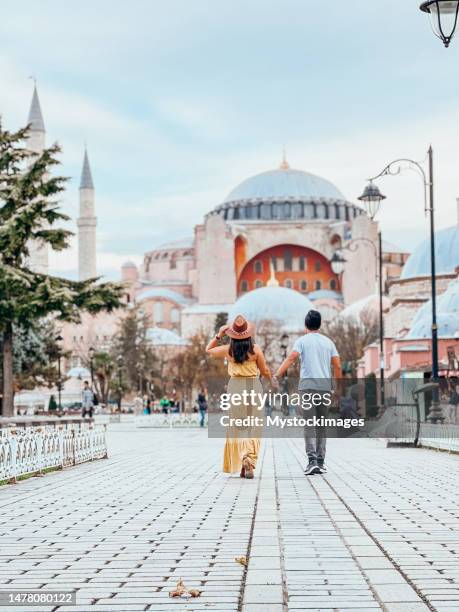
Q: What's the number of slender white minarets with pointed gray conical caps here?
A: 2